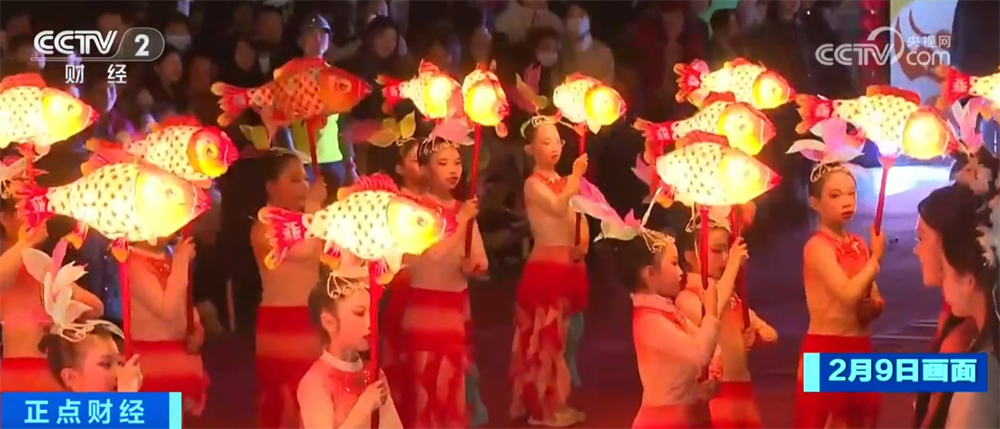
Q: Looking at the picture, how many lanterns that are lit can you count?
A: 12